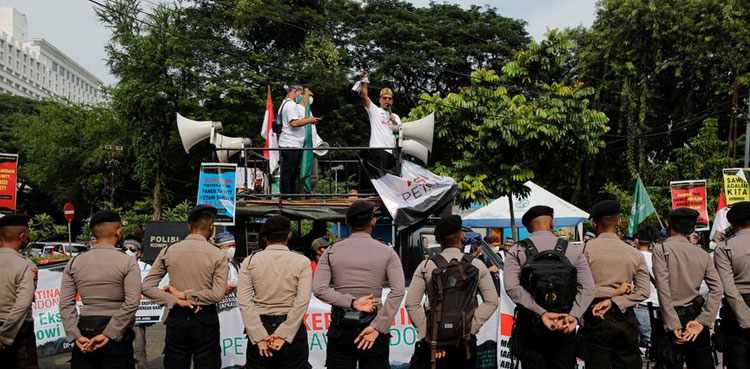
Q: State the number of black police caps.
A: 10